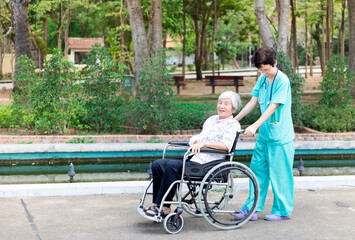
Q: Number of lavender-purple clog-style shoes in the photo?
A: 2